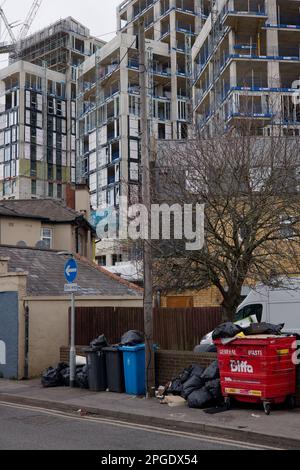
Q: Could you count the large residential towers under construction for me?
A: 3